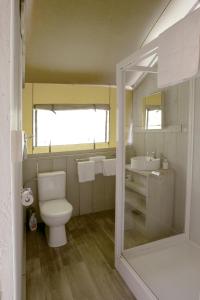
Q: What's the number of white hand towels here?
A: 3